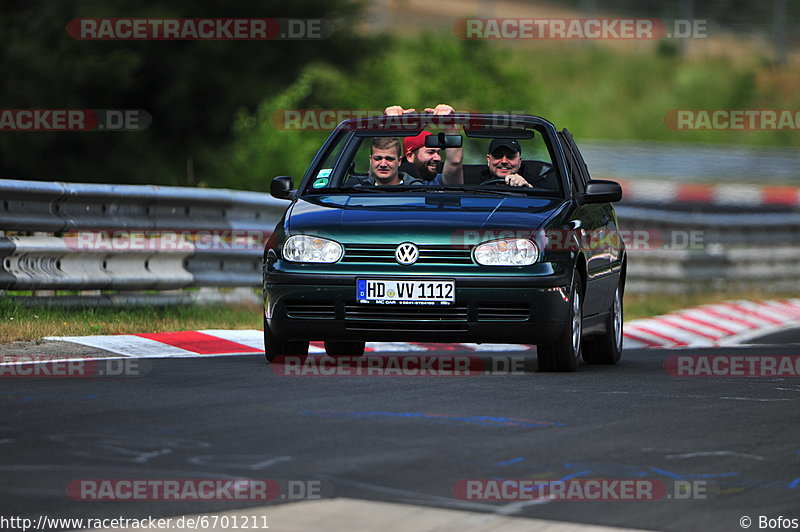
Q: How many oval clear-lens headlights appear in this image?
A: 2